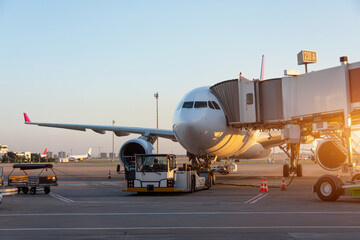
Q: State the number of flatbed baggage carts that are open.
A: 1